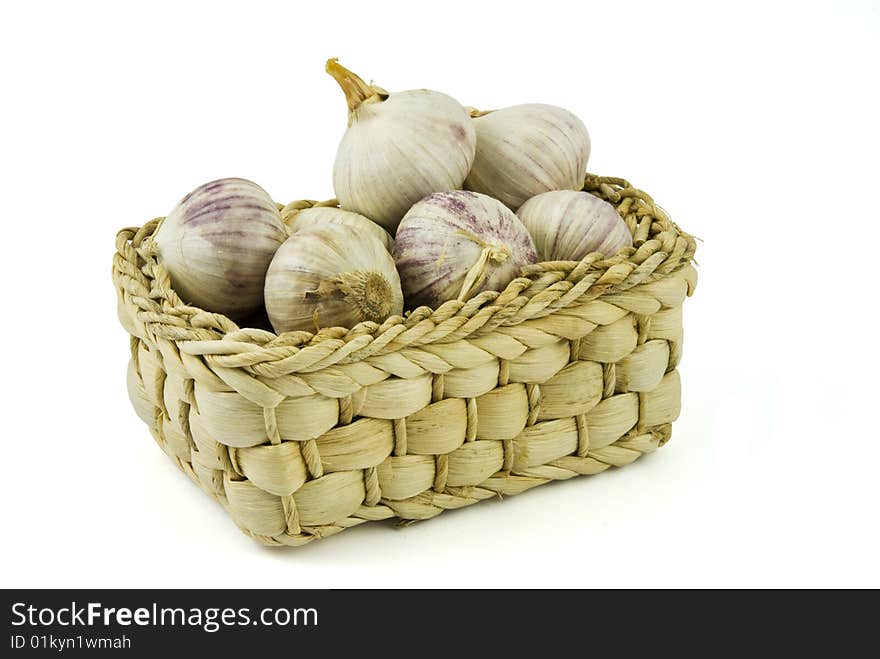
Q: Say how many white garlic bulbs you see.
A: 7